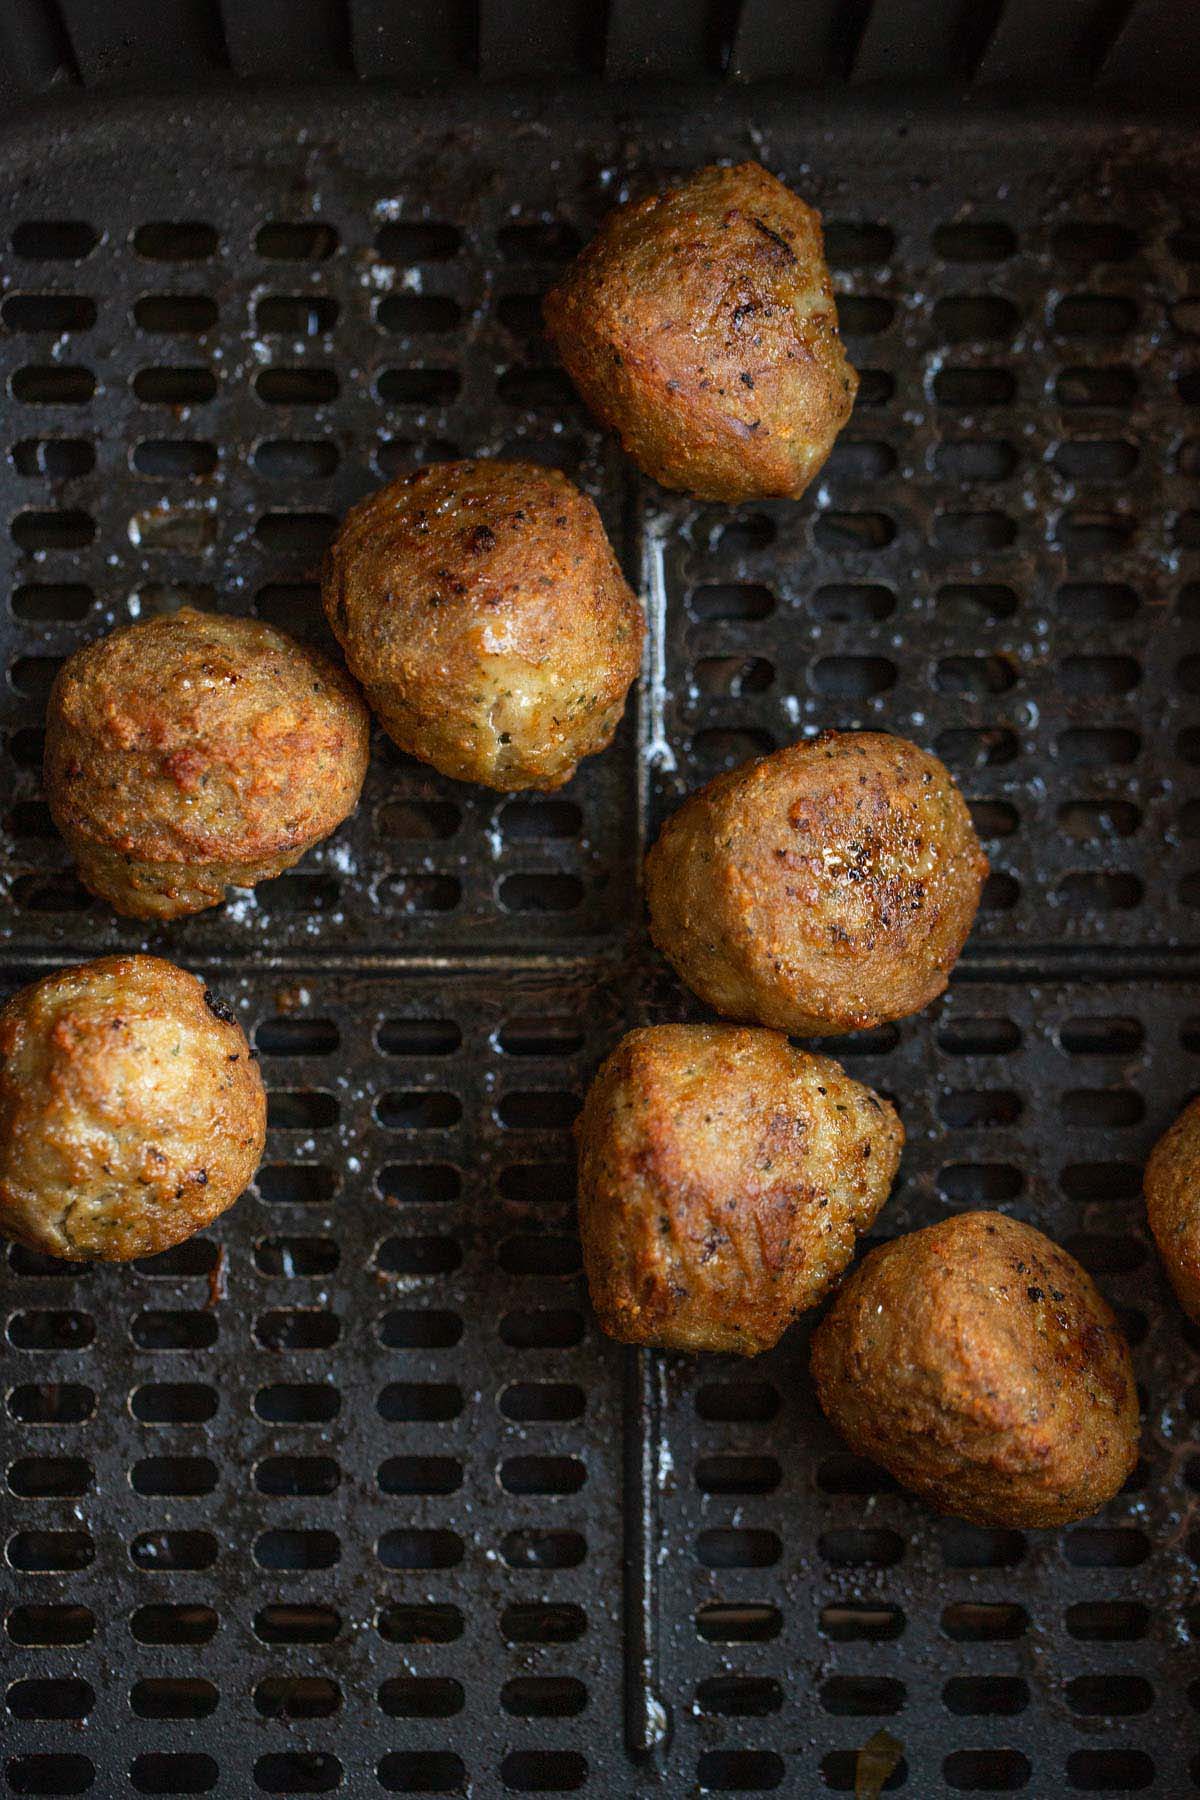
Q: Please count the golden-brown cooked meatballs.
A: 8